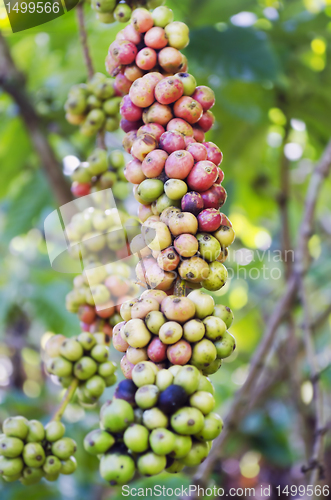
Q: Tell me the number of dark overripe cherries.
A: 2